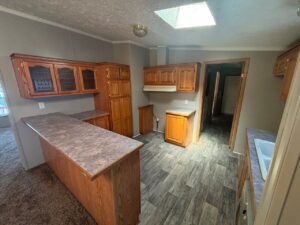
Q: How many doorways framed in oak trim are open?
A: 1